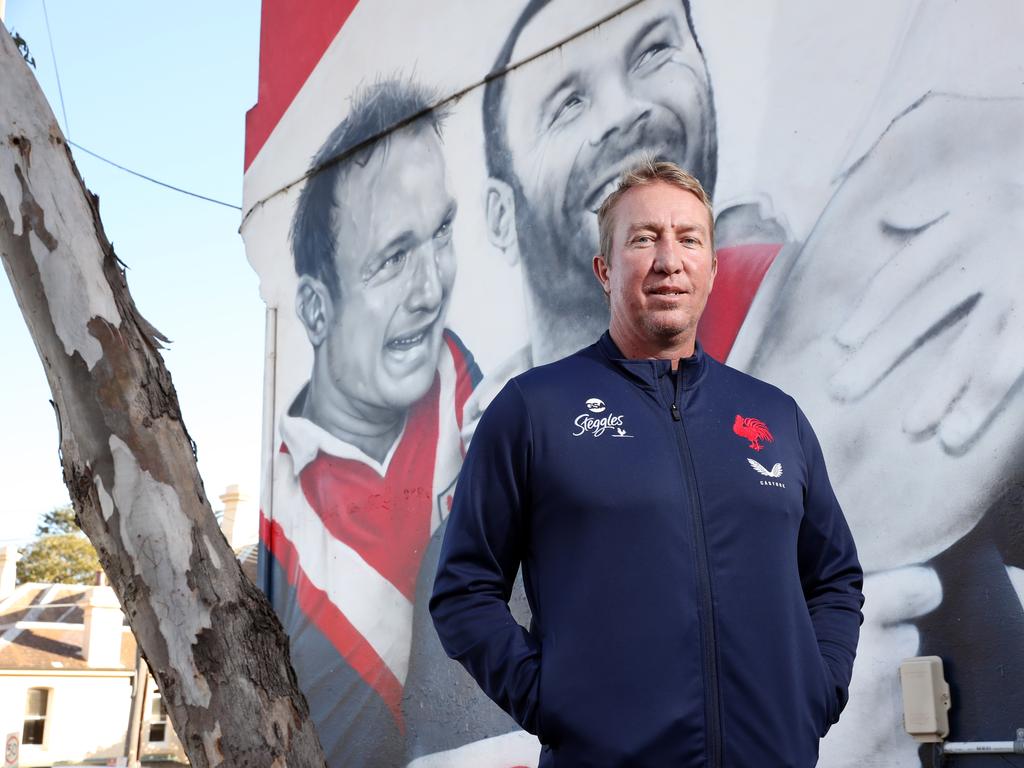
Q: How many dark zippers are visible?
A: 1